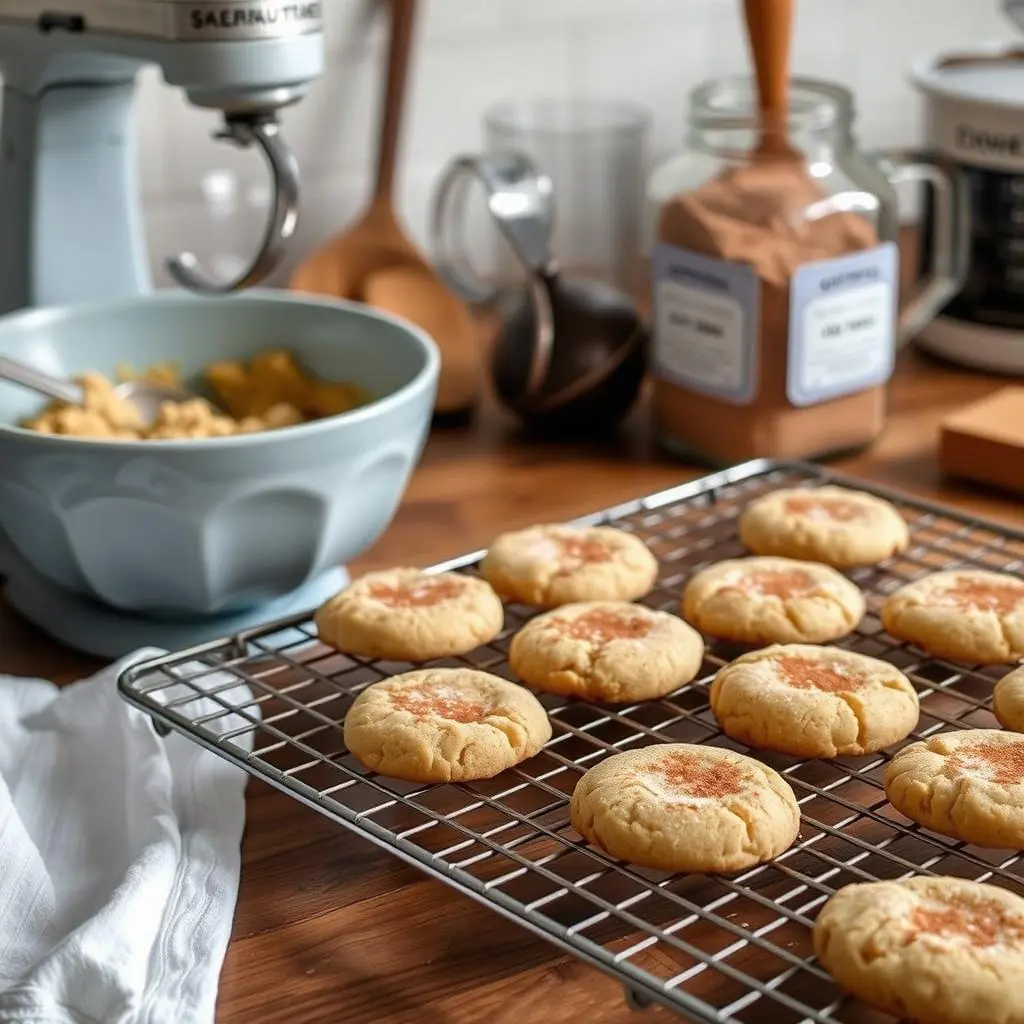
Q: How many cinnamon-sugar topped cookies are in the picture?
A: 12